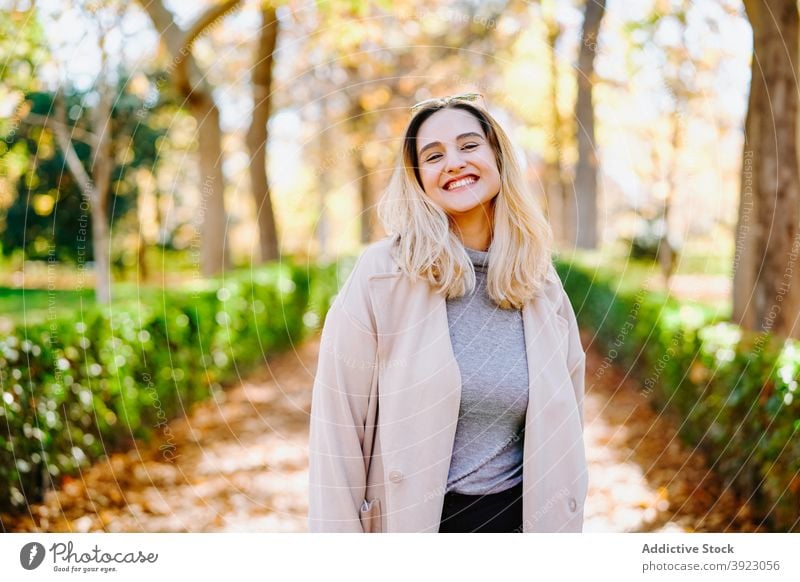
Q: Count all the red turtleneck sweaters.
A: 0